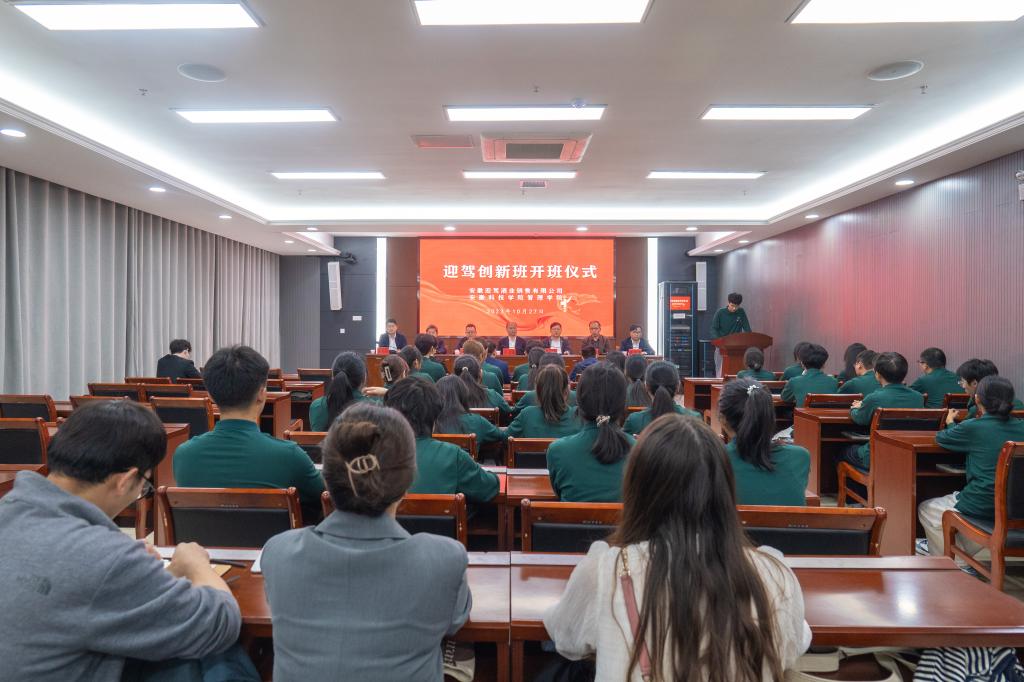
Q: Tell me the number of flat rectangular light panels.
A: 9